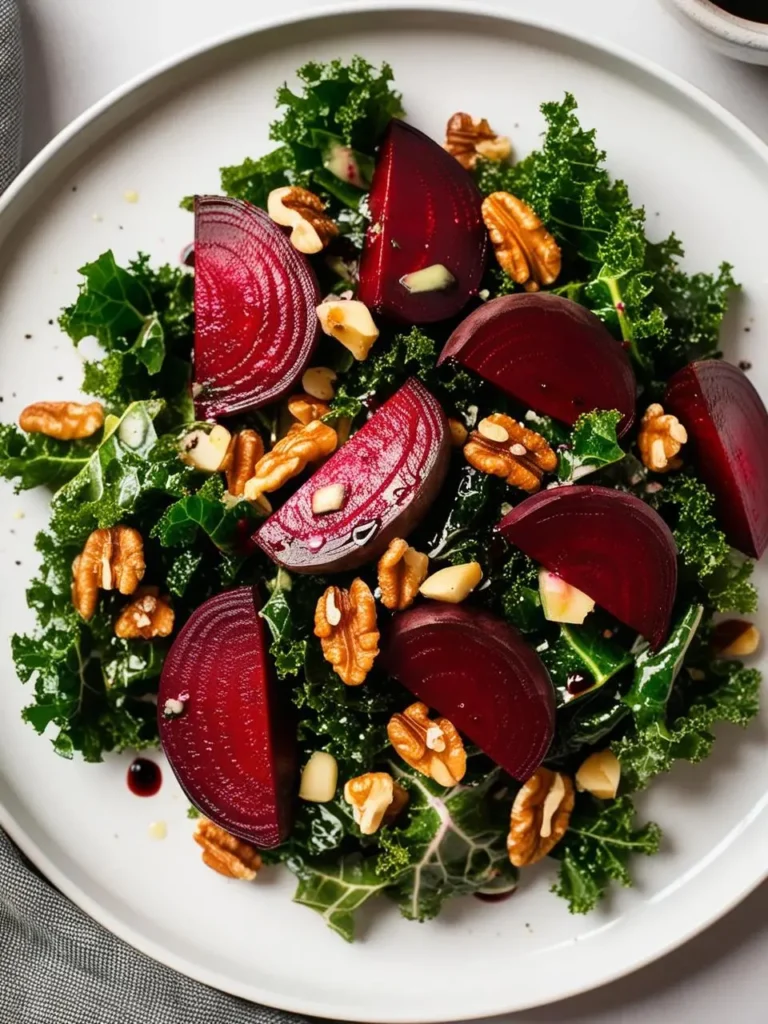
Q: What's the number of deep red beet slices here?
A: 8